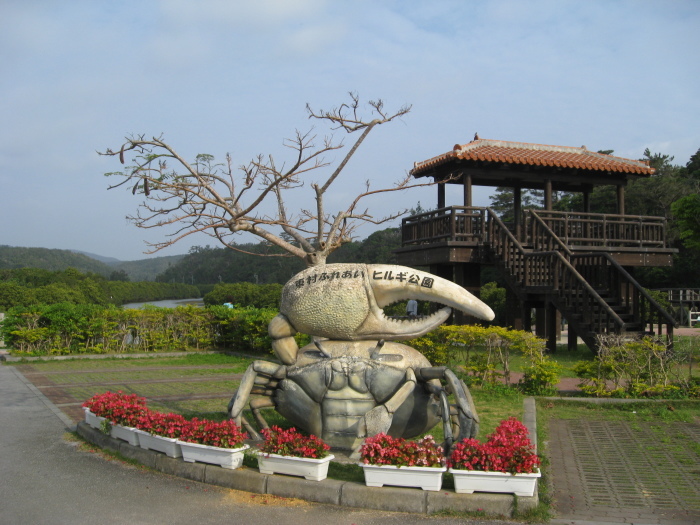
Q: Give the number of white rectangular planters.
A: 7